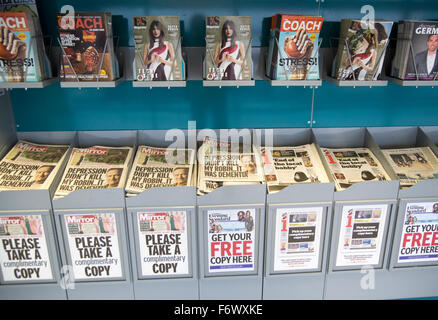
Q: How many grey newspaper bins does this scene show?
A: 7